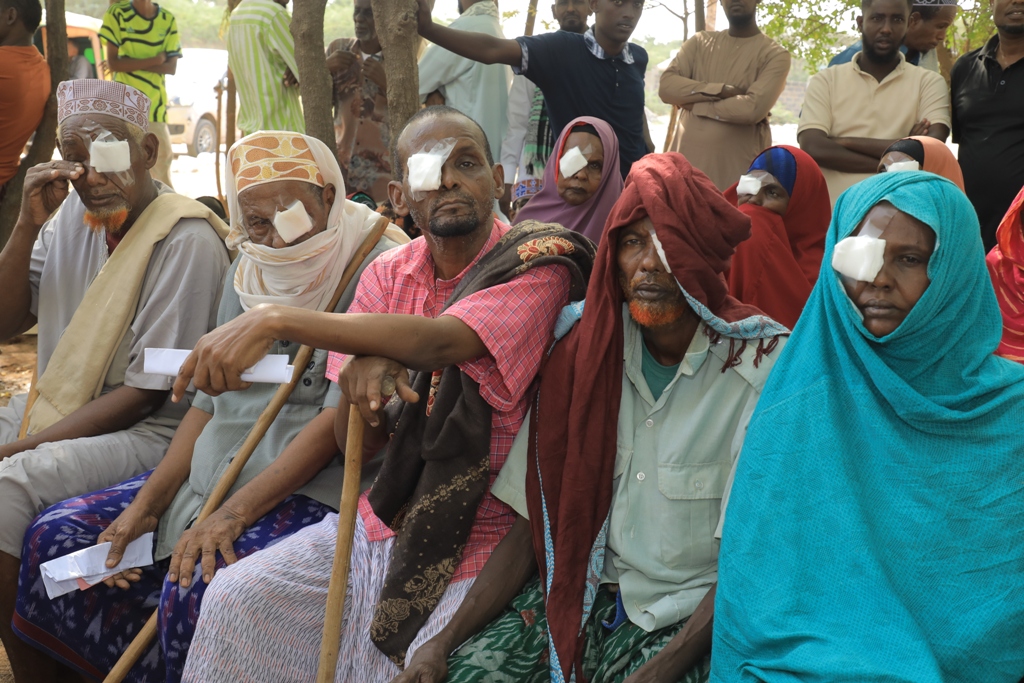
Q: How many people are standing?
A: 11